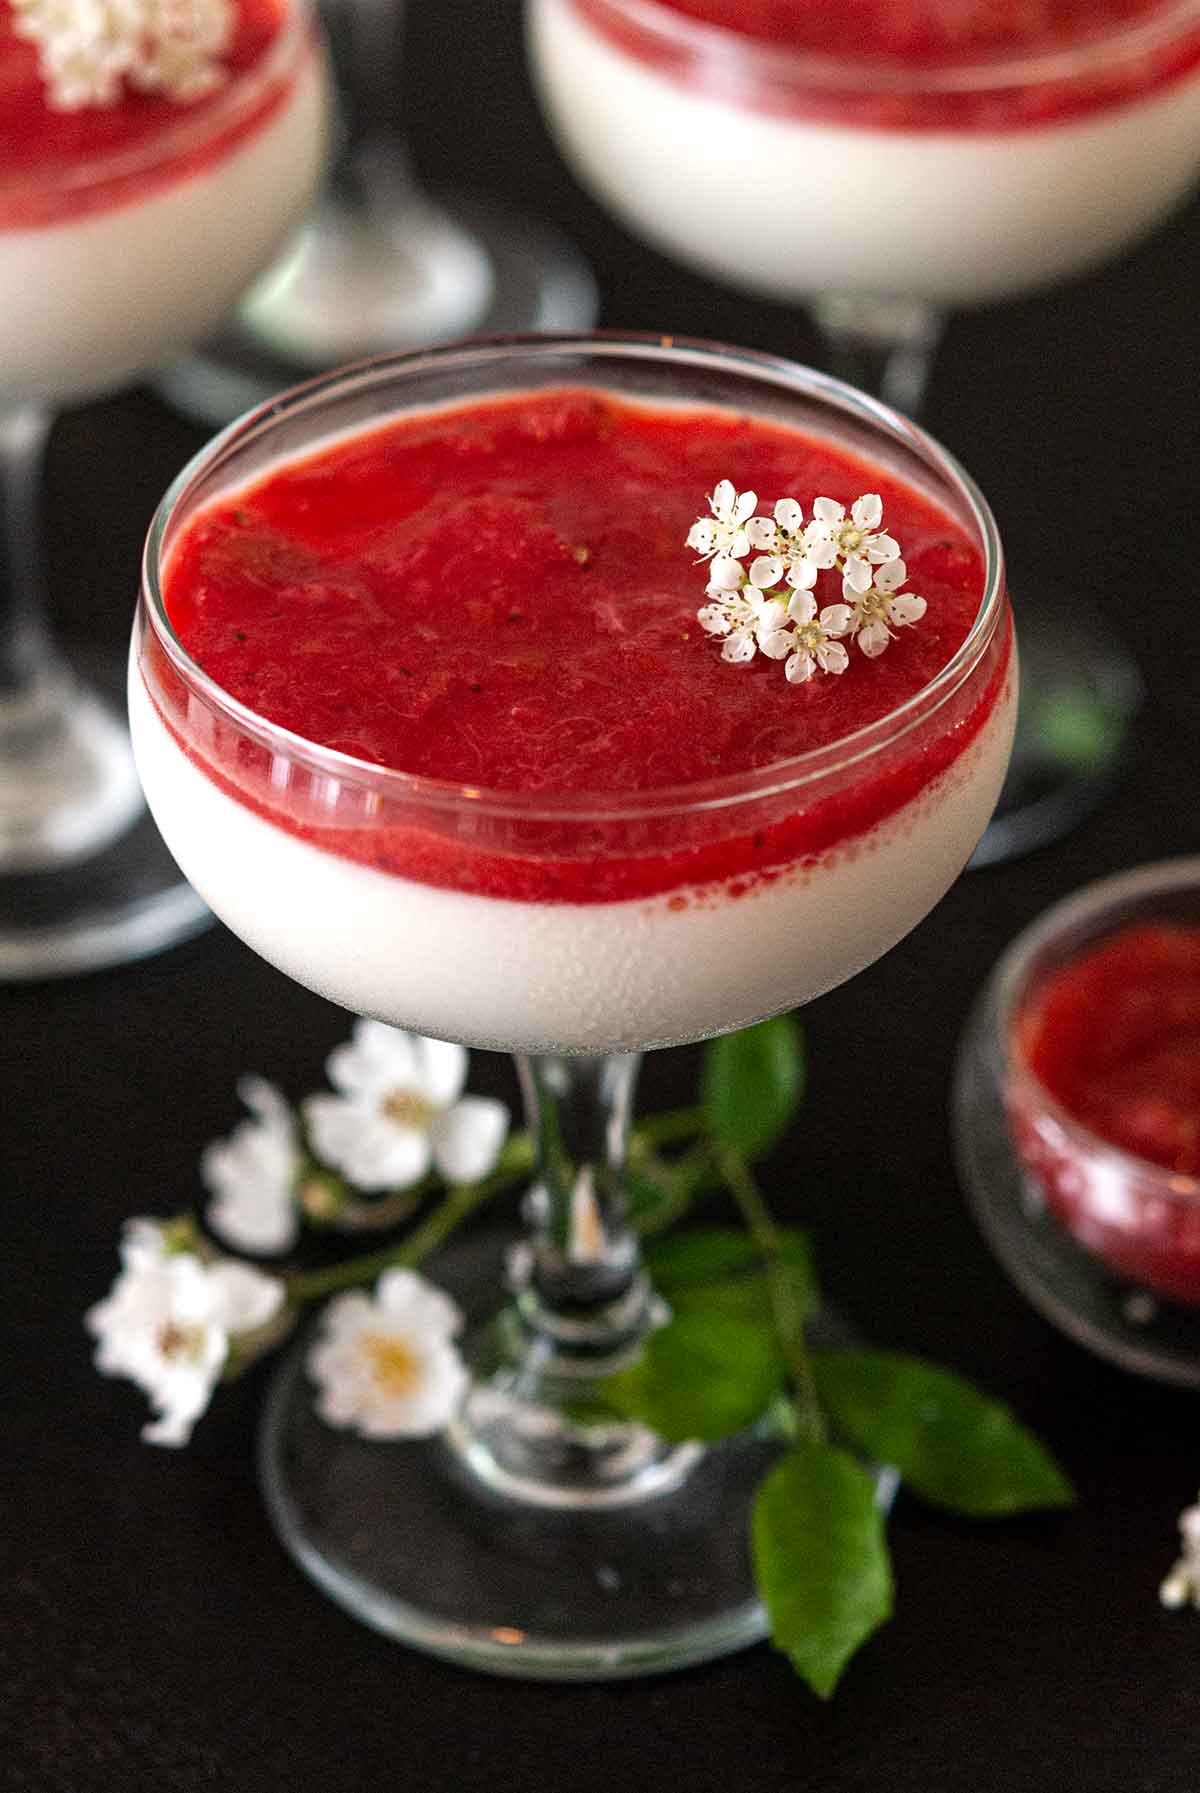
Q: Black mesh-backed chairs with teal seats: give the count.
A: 0